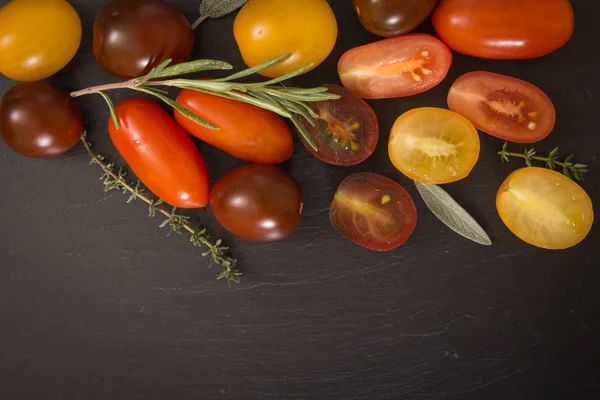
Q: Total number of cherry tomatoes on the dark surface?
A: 15